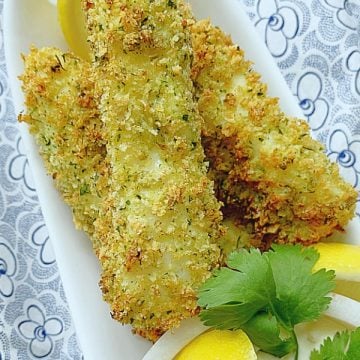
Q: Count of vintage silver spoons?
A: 0